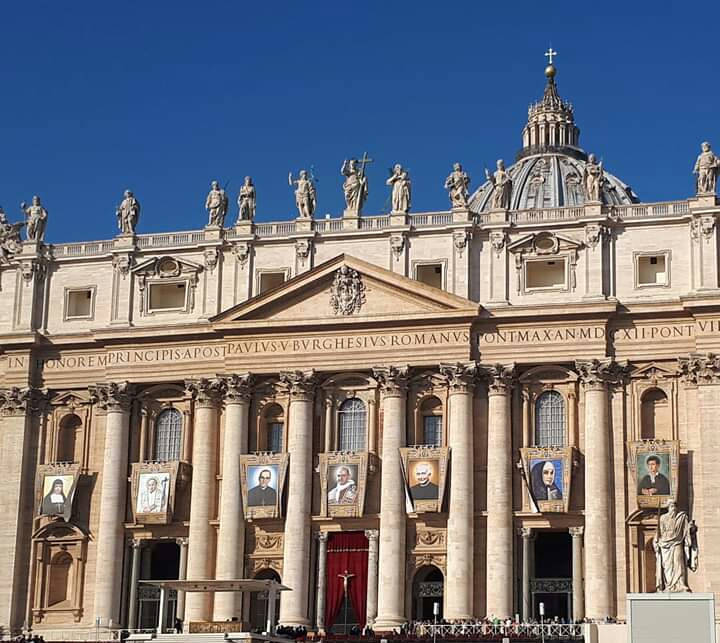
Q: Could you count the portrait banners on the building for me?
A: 7